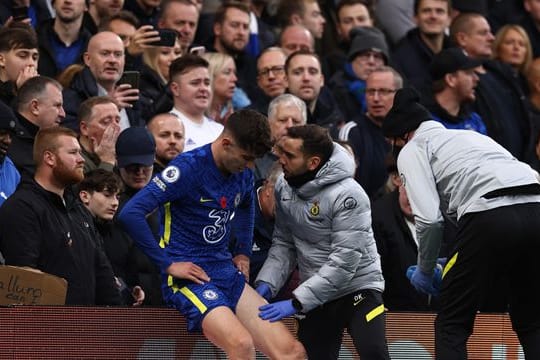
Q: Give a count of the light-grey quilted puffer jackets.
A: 1